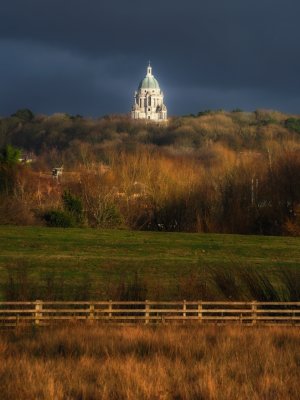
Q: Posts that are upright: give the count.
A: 7